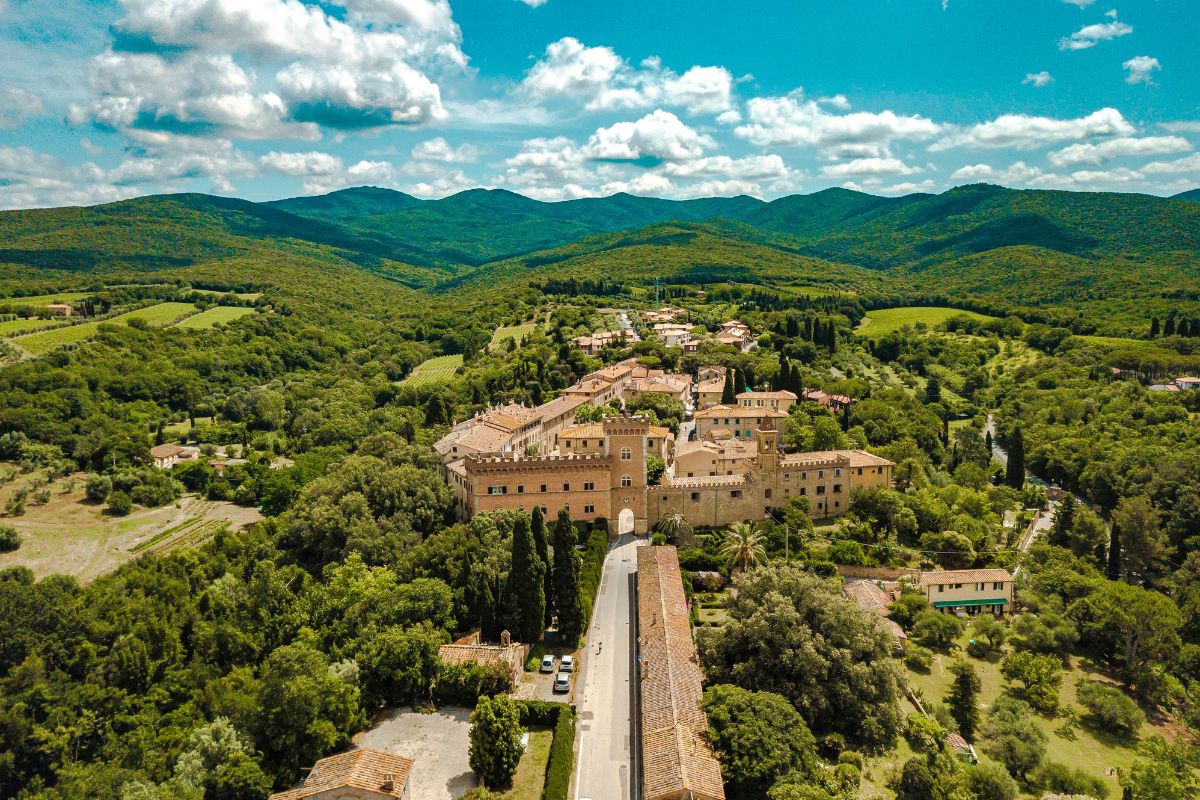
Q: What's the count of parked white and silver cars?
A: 3